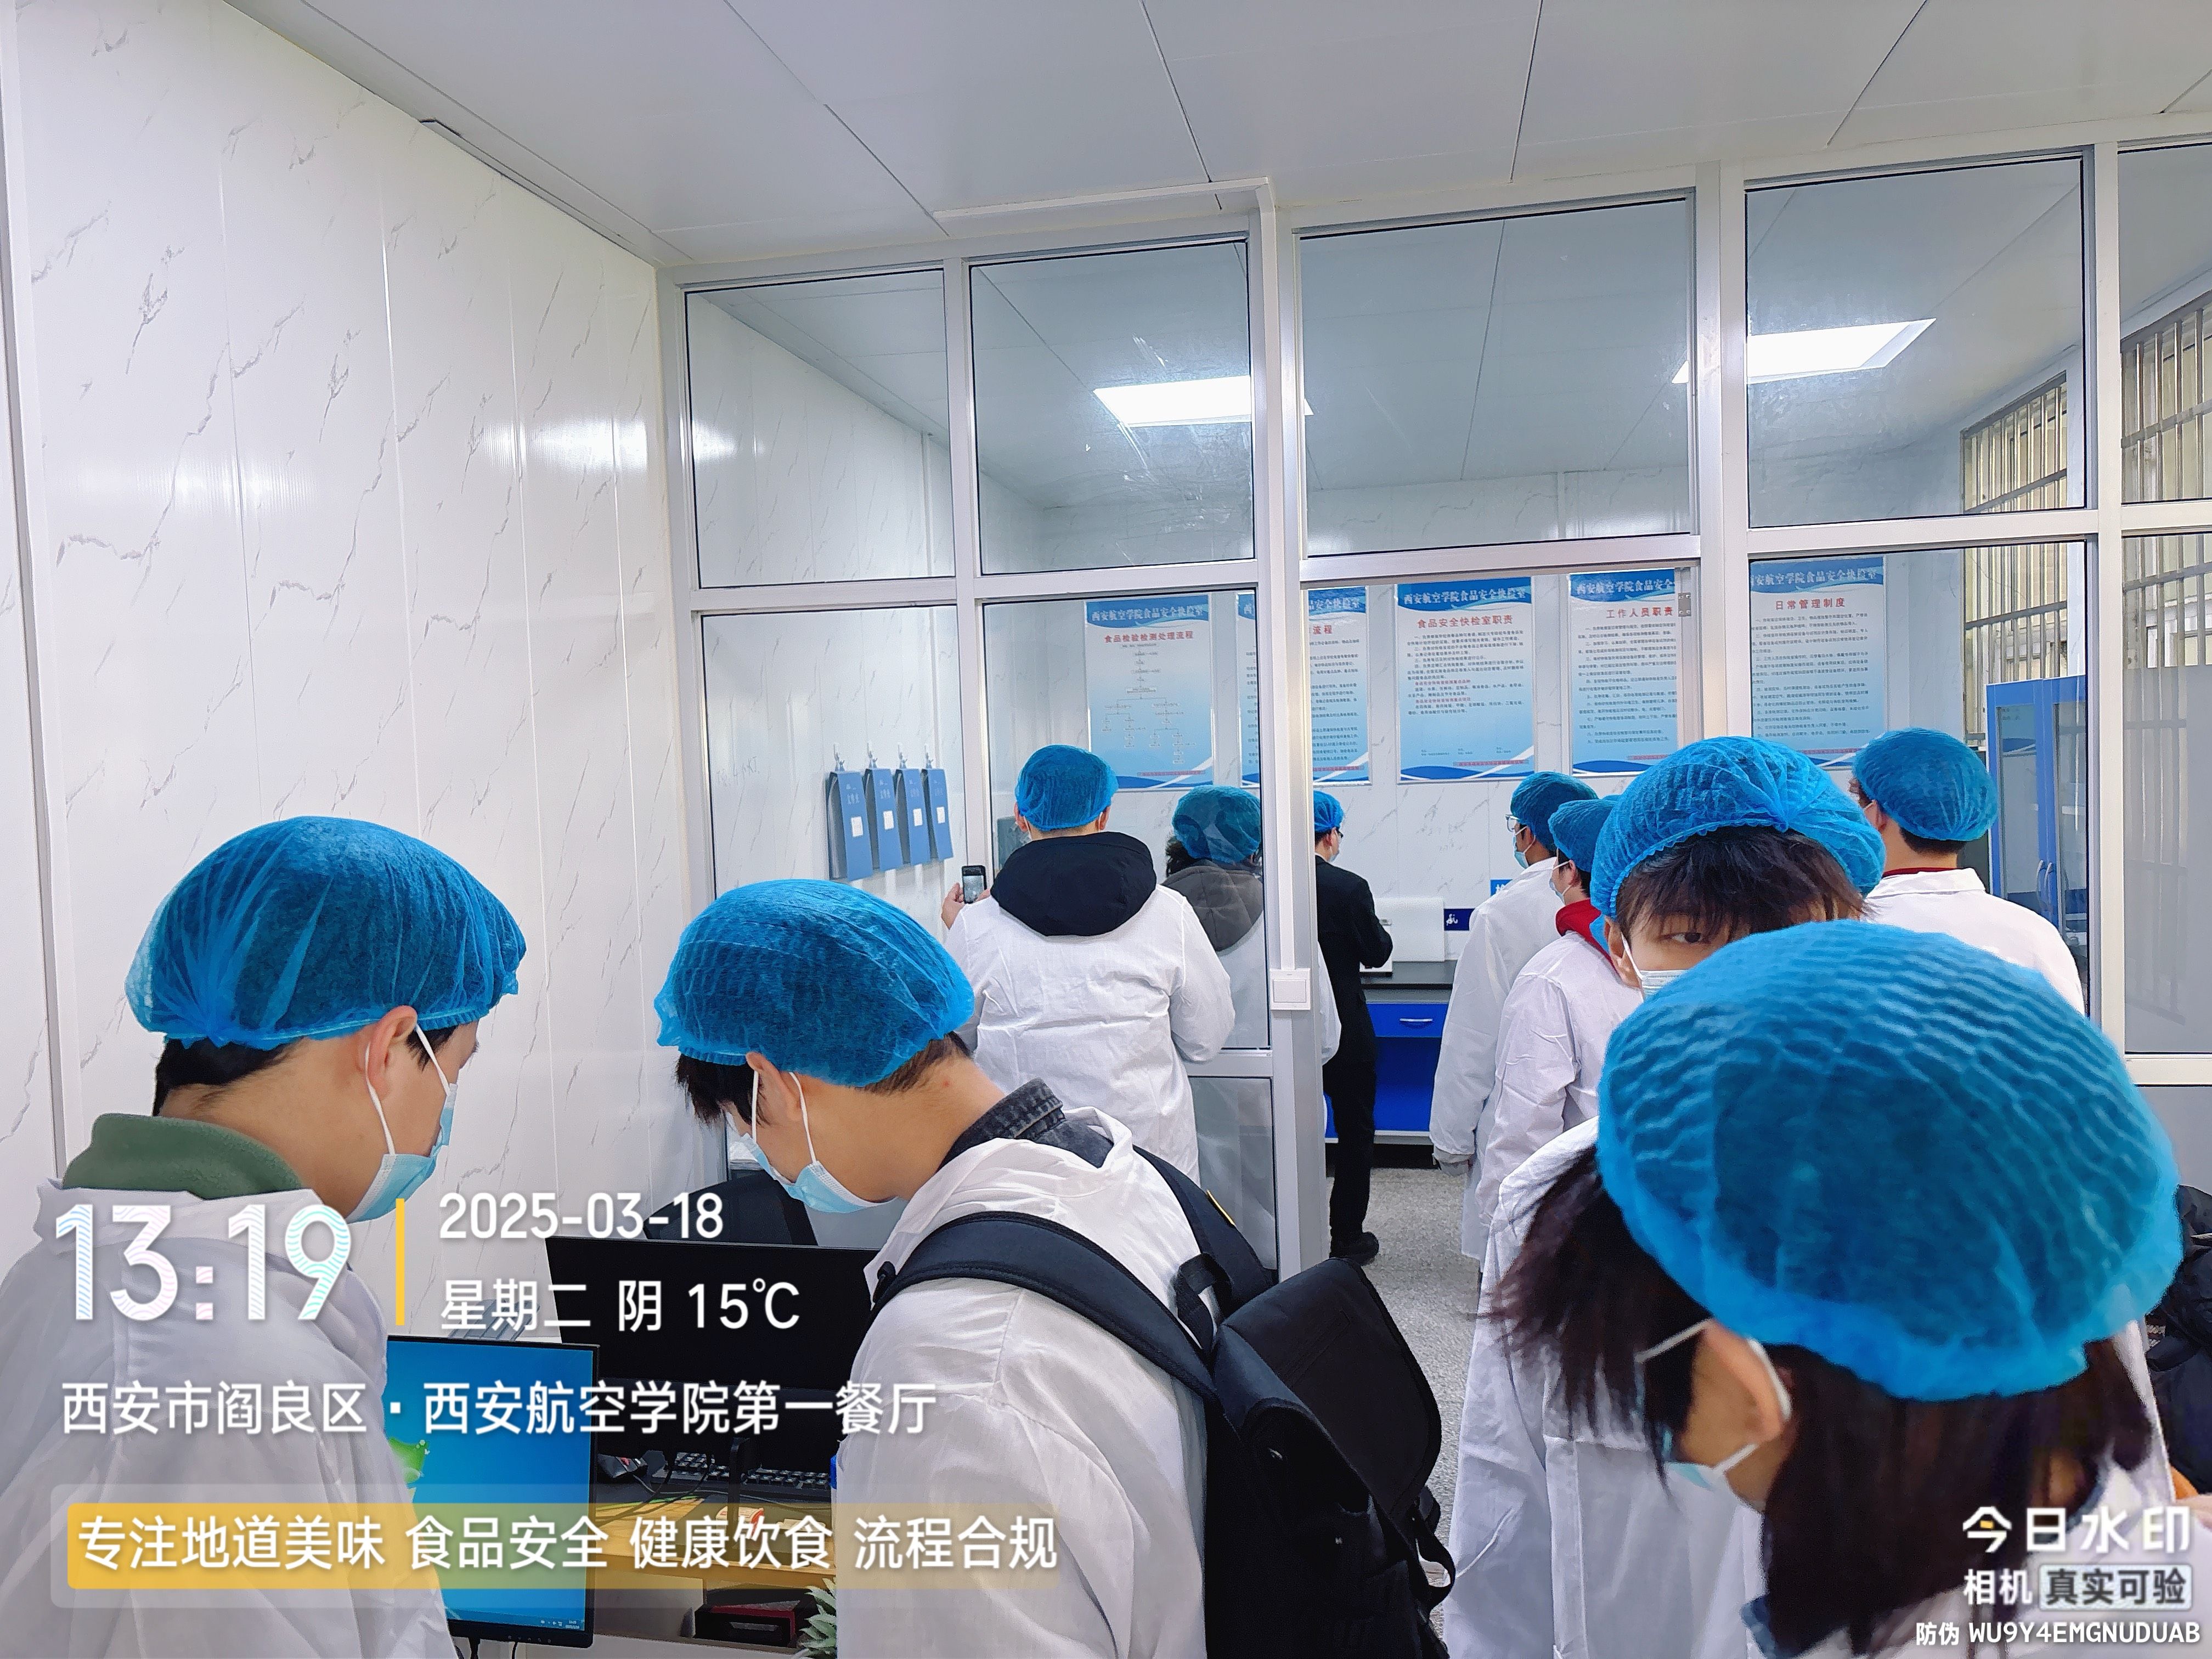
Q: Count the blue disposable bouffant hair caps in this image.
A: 10